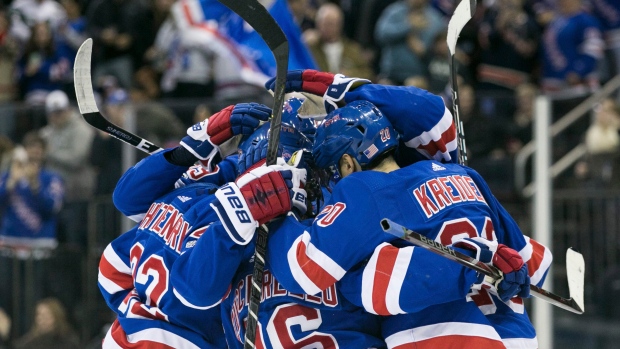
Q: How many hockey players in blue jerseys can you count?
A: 5